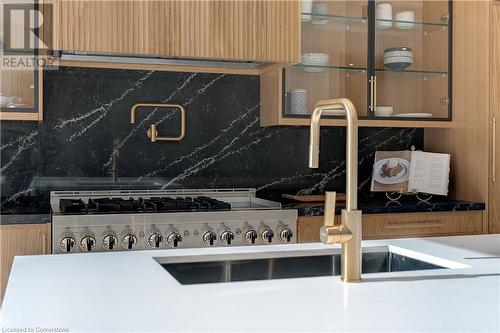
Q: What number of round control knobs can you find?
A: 11